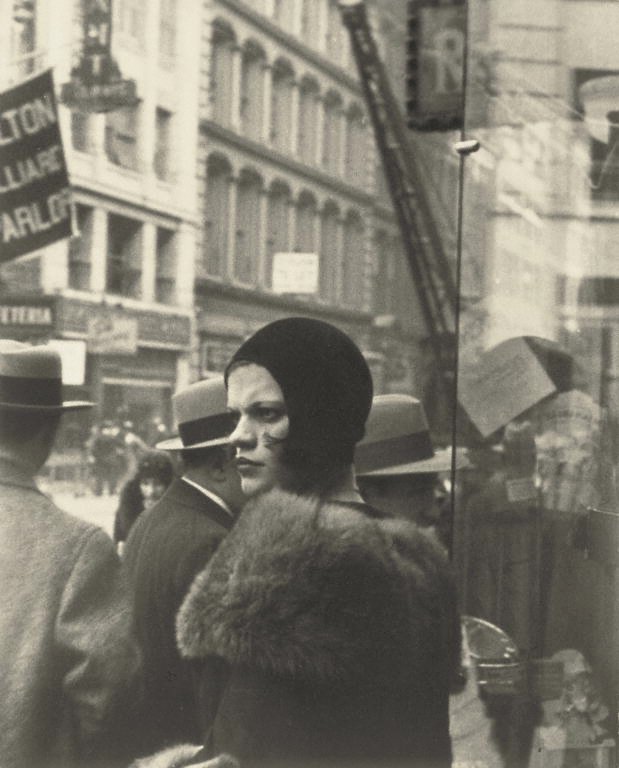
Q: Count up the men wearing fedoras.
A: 3